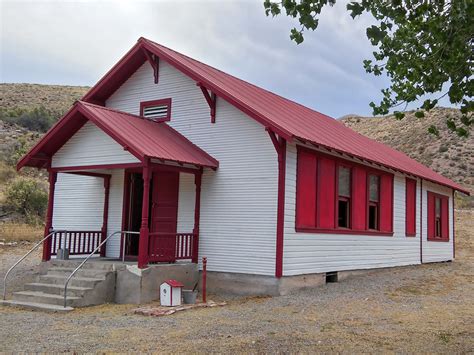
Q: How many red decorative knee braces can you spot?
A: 3